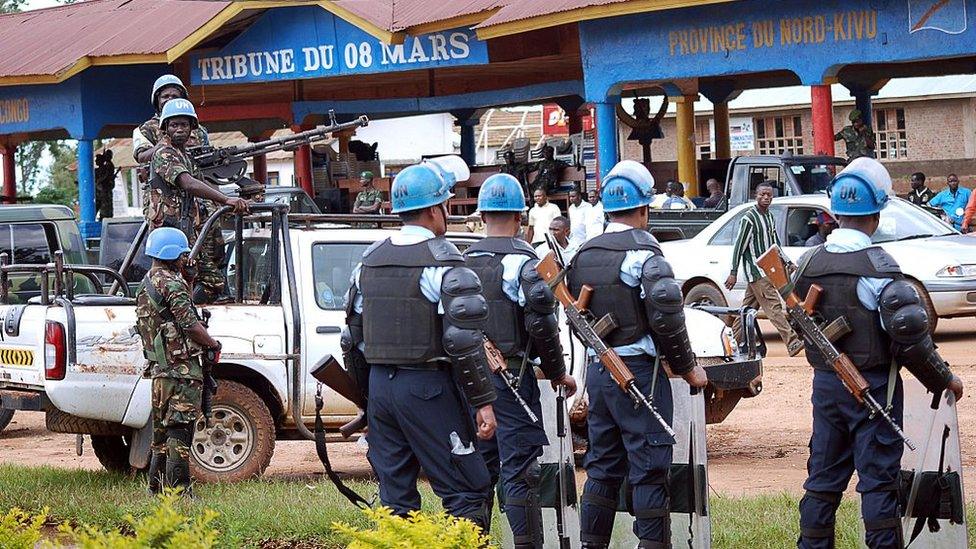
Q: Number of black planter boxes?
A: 0